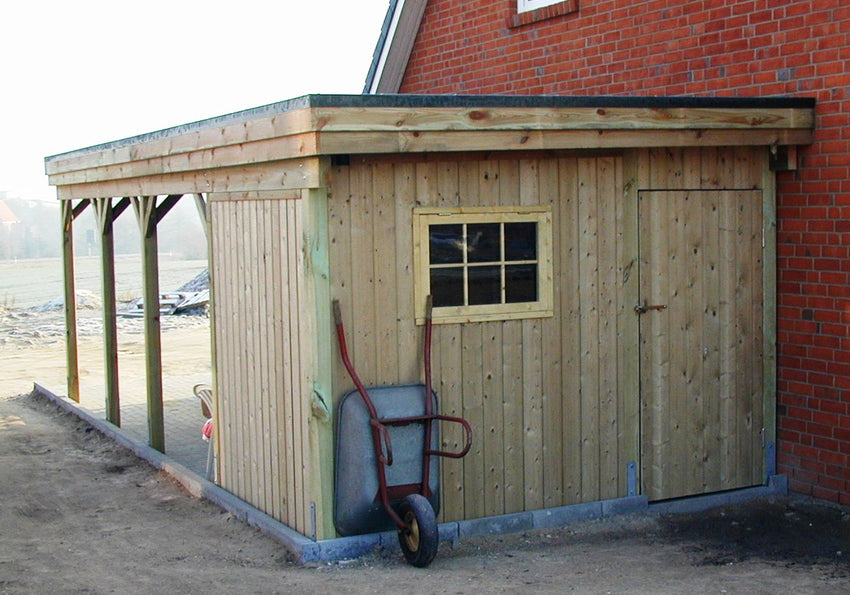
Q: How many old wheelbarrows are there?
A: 1